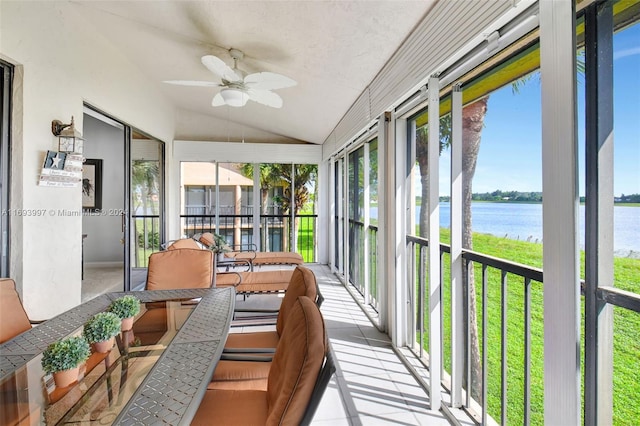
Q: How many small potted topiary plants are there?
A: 3